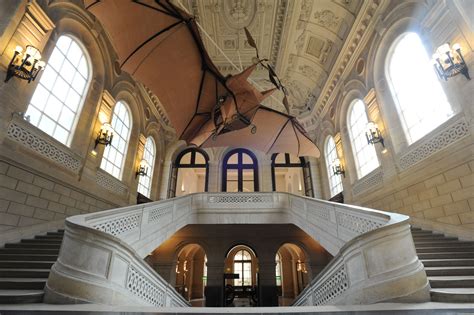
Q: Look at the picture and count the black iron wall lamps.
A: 6